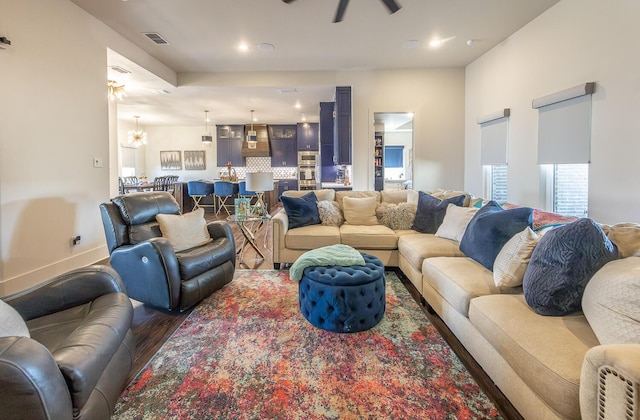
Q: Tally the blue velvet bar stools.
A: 3